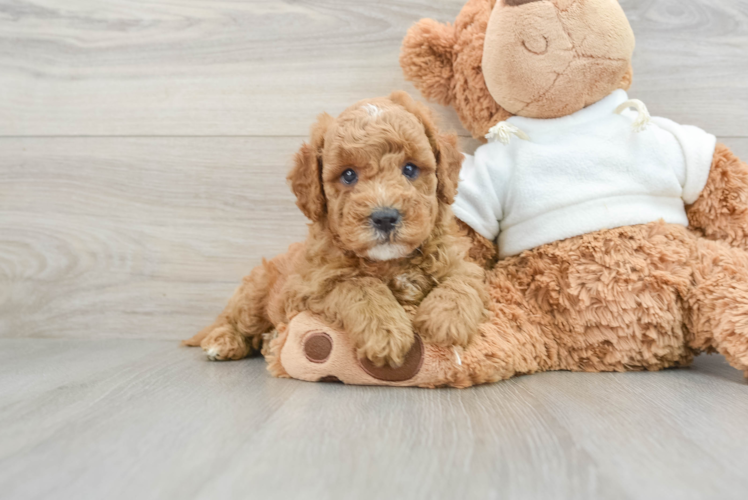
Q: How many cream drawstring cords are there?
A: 2